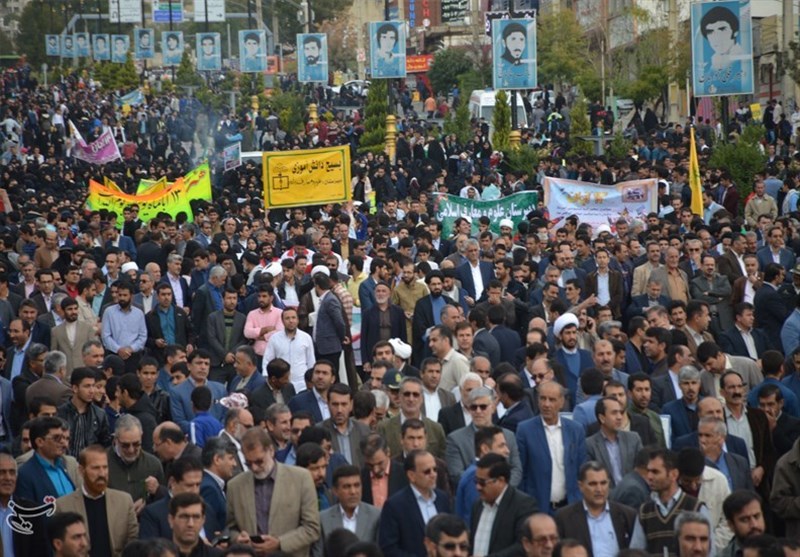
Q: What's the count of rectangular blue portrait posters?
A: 13